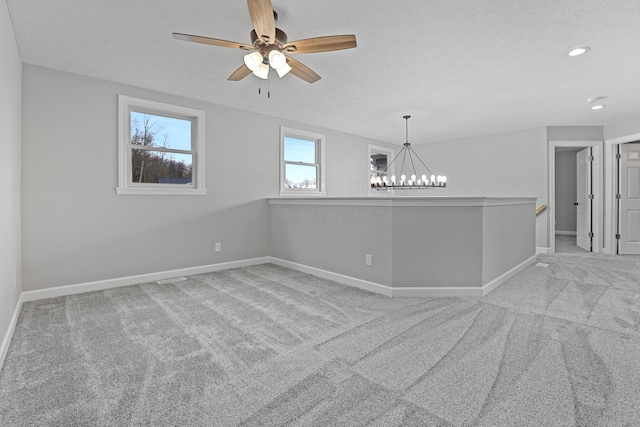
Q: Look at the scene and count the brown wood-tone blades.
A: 5